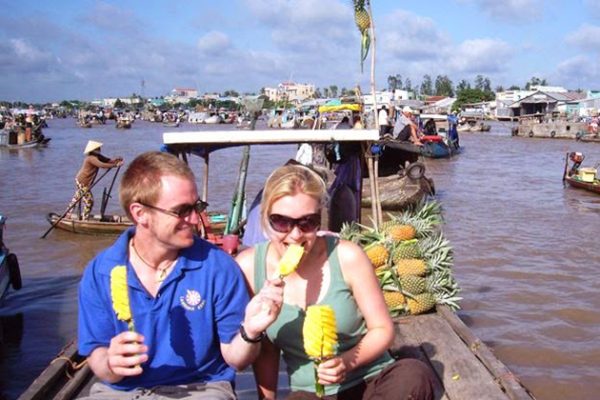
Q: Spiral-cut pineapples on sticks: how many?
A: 3